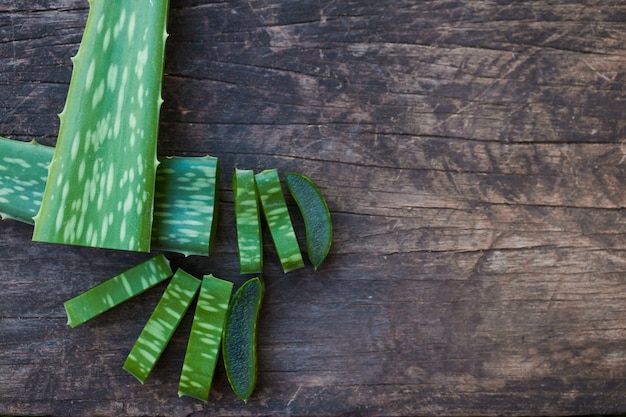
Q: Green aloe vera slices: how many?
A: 7